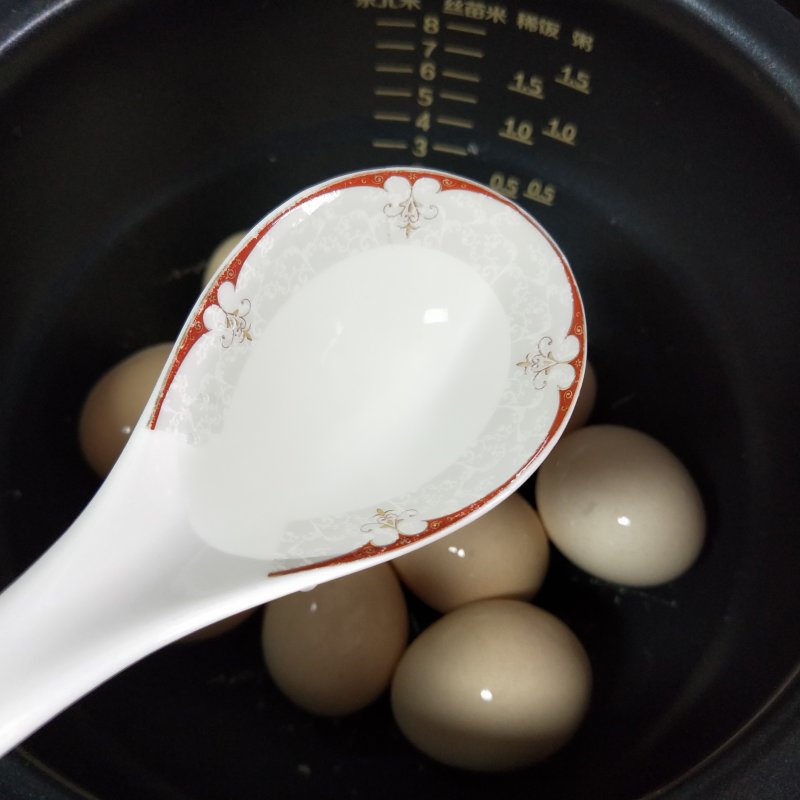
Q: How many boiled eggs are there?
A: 8